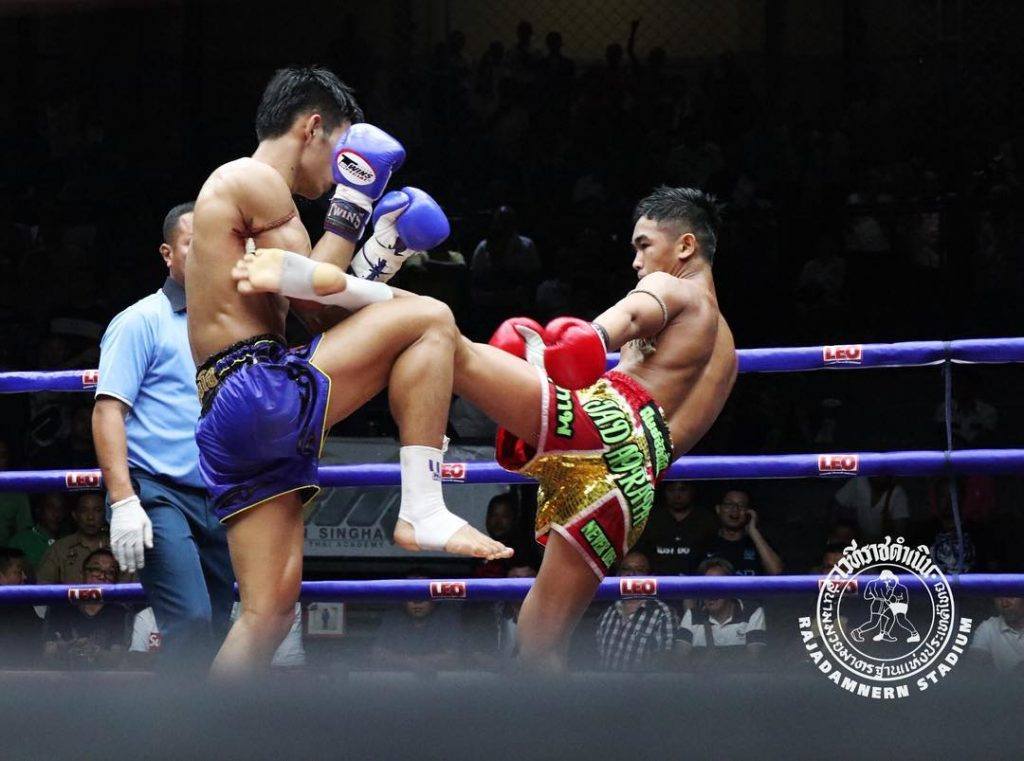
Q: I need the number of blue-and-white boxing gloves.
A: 2